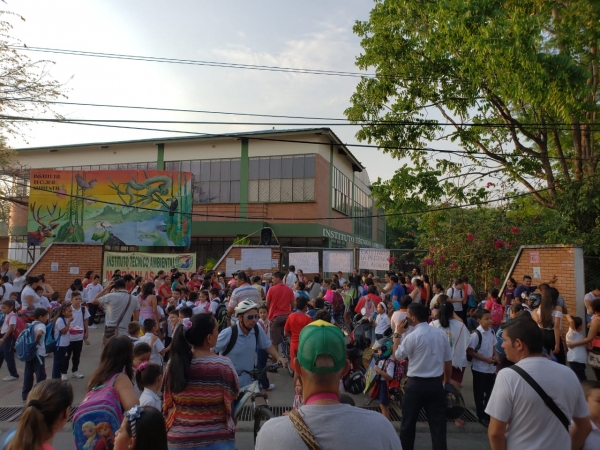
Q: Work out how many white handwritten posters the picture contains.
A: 4